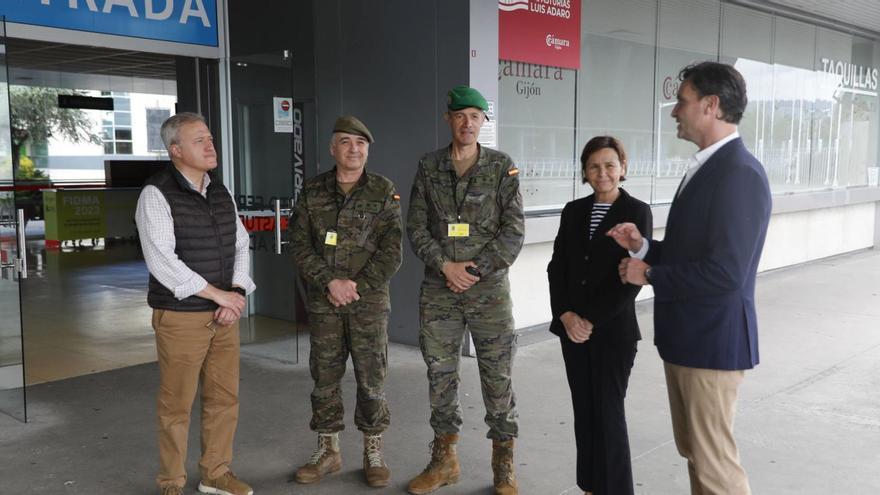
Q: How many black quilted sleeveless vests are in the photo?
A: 1